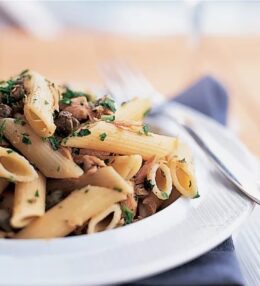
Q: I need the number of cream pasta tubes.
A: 12